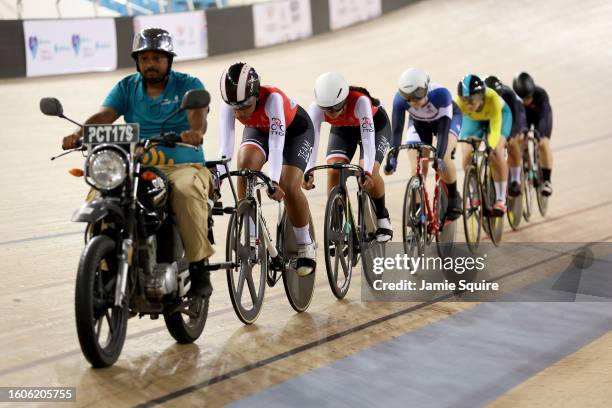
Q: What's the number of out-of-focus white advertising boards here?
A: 4